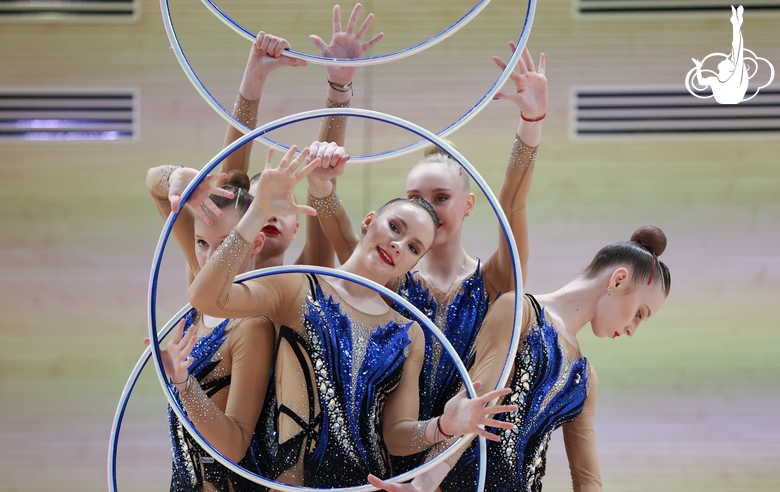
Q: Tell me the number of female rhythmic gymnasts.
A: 5